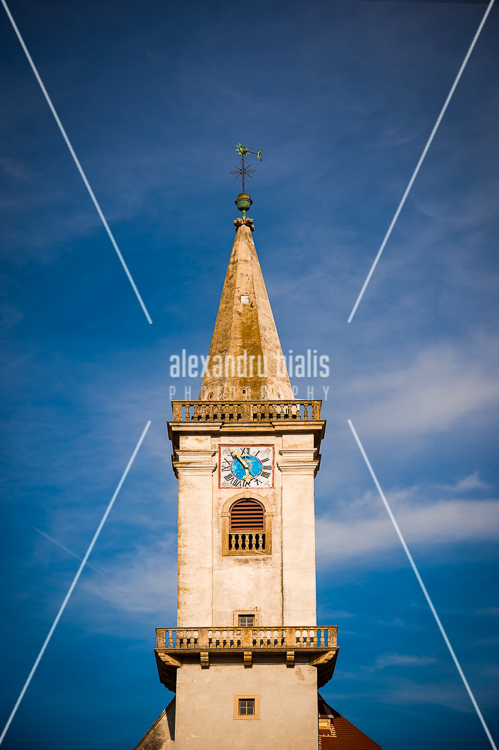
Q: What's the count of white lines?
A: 4